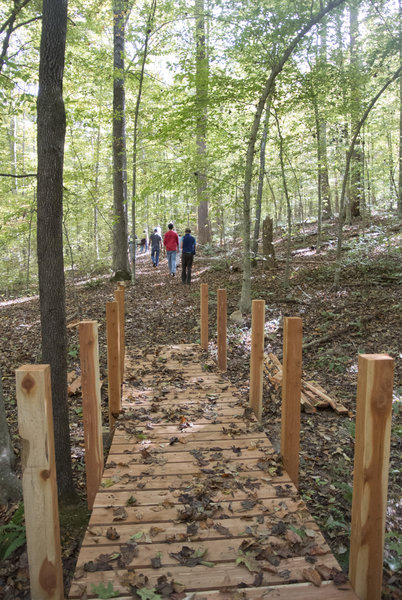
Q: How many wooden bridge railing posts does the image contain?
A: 10